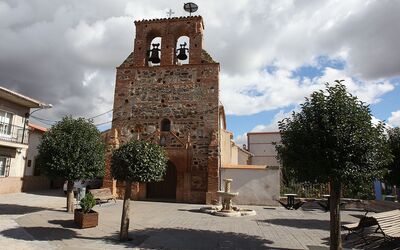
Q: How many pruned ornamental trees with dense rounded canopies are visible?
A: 3